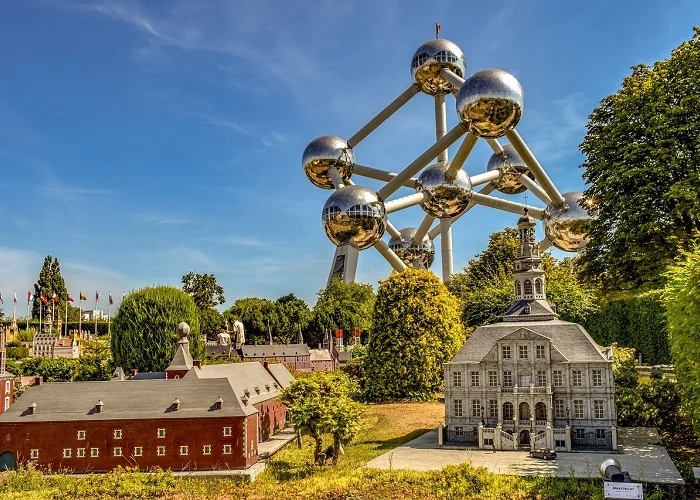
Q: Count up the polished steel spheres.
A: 8